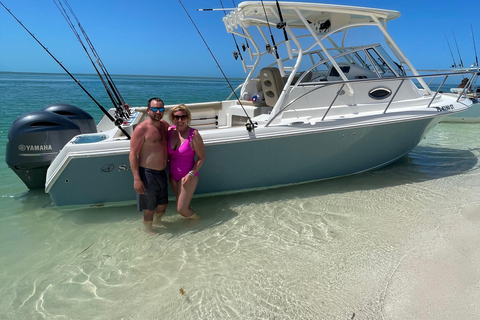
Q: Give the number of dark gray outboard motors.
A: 2